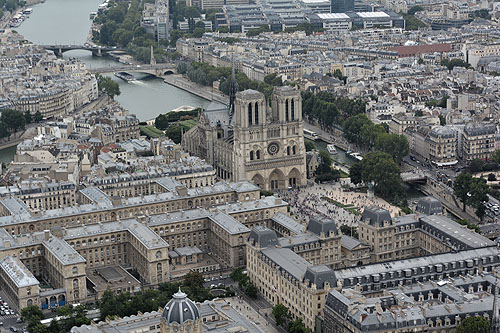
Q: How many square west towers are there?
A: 2